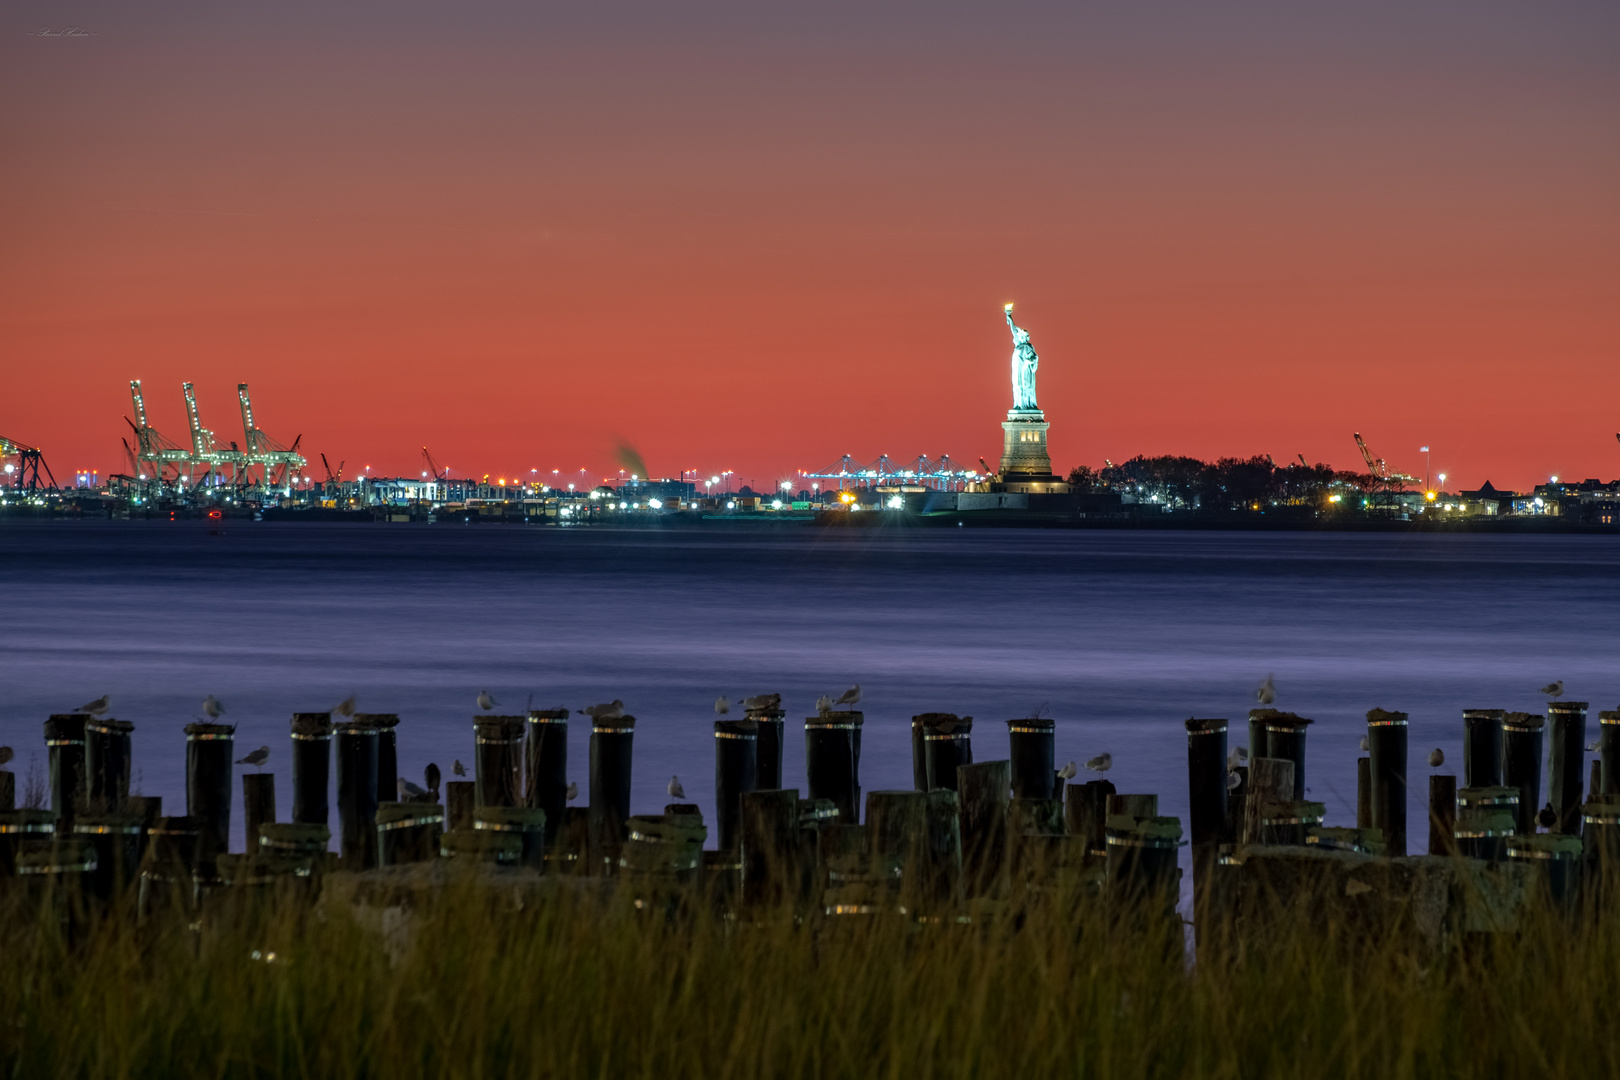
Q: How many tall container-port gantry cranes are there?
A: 3